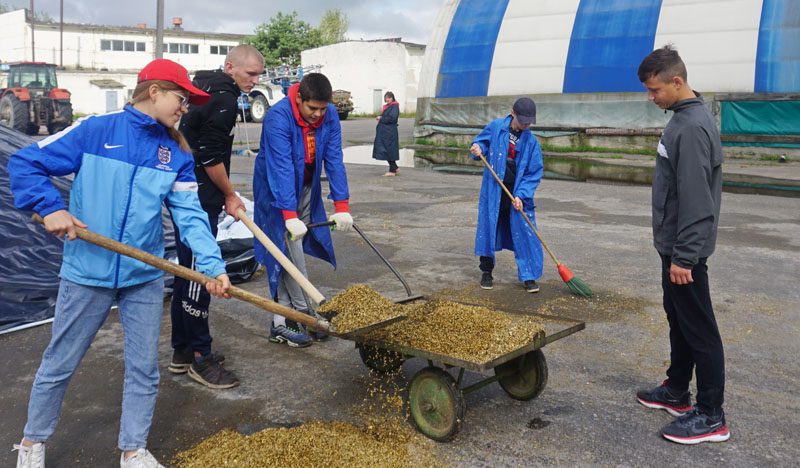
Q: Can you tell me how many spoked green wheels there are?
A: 0